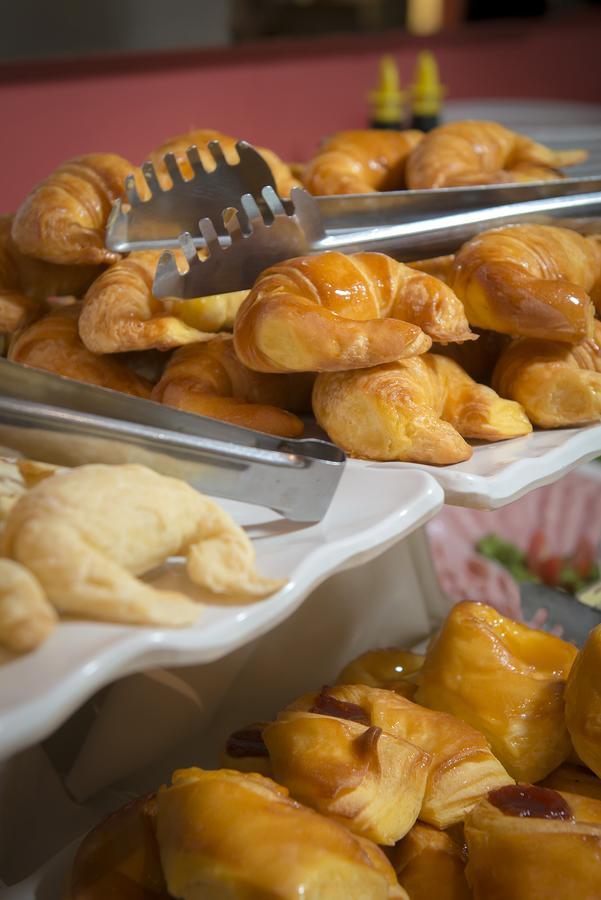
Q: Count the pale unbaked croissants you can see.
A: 2